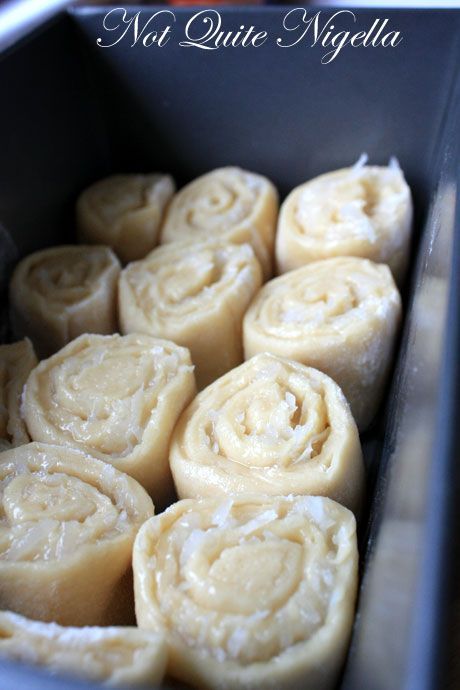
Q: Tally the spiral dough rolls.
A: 12